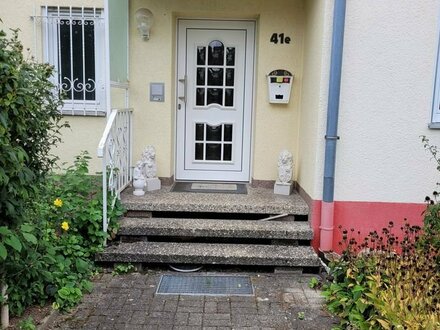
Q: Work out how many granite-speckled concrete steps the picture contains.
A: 3